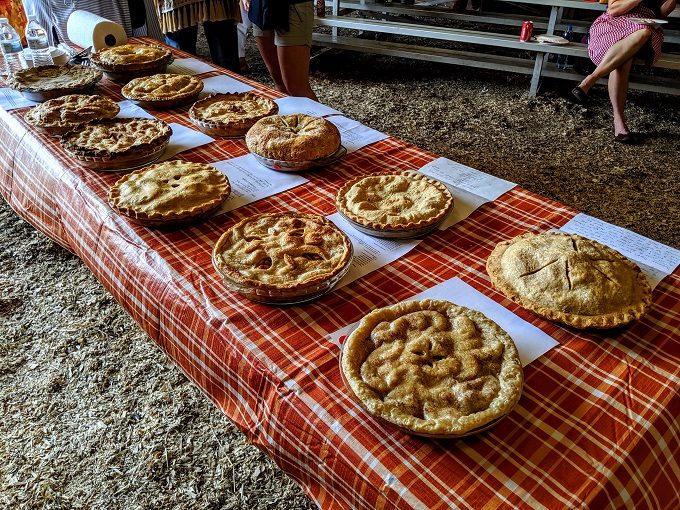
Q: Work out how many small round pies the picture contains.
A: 12